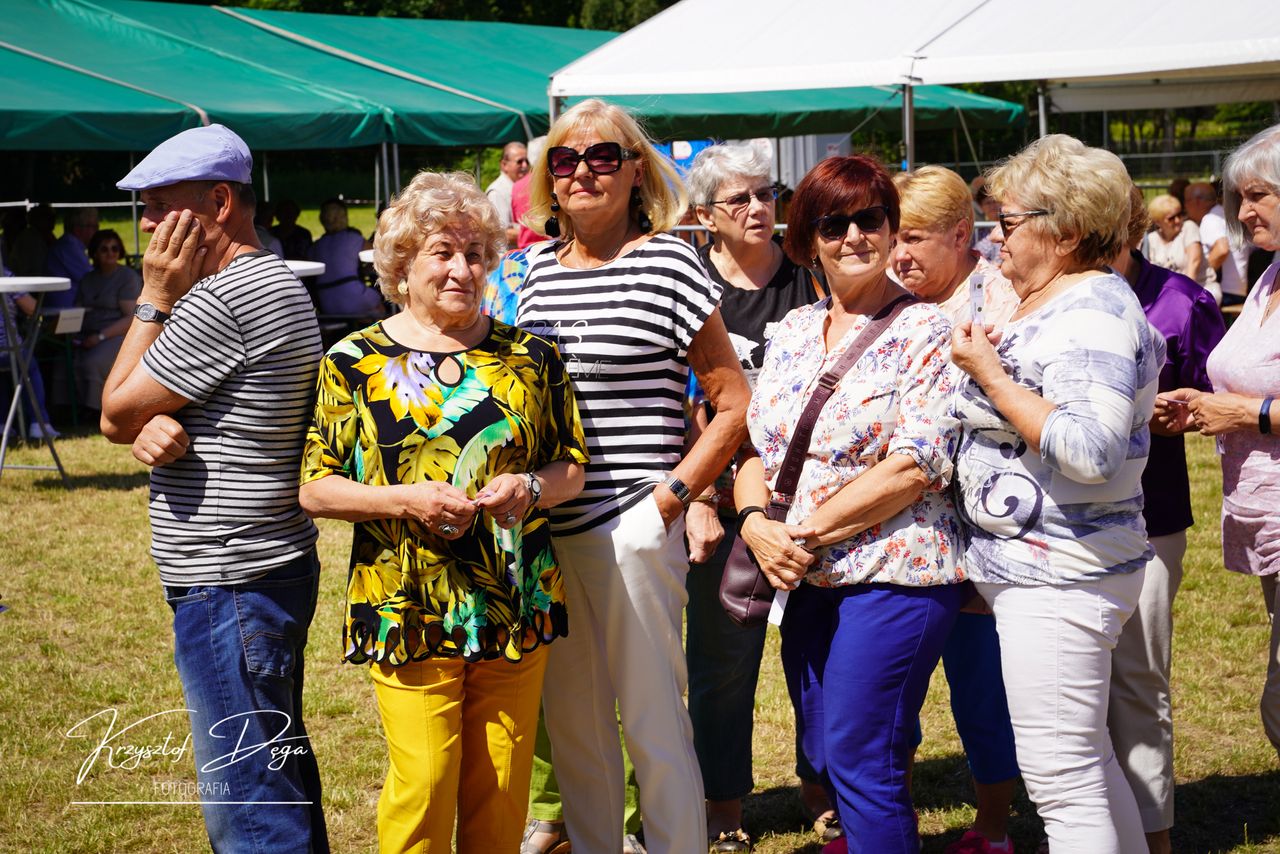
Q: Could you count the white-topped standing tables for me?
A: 3